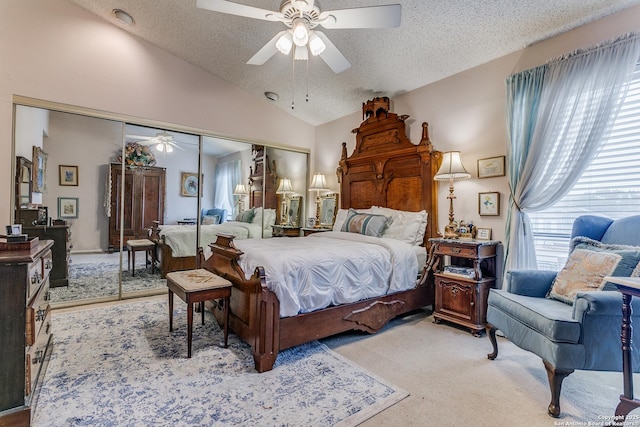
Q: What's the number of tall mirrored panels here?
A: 4